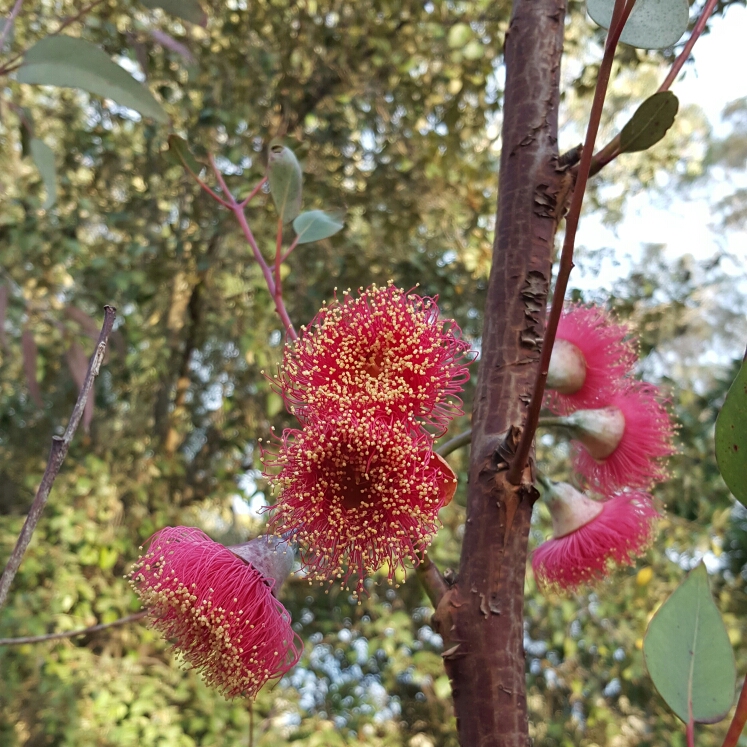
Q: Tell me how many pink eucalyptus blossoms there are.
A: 6